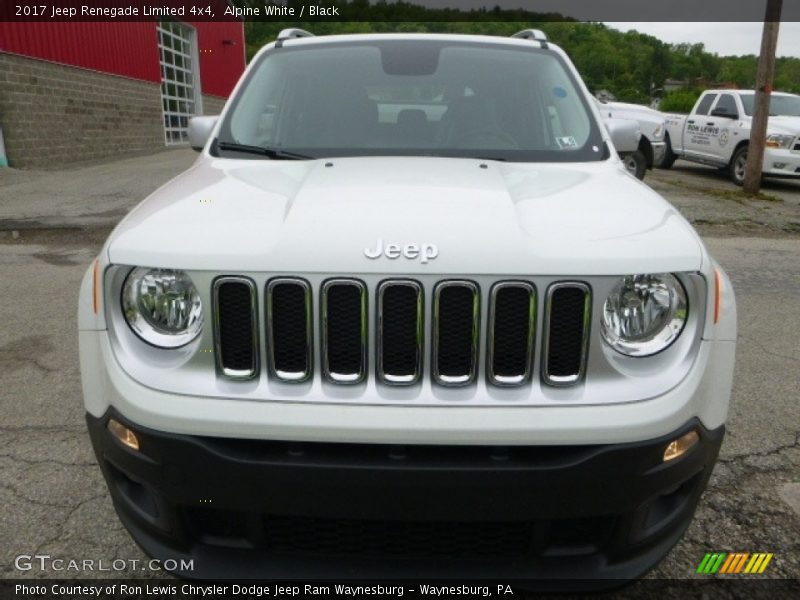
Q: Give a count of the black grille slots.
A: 7